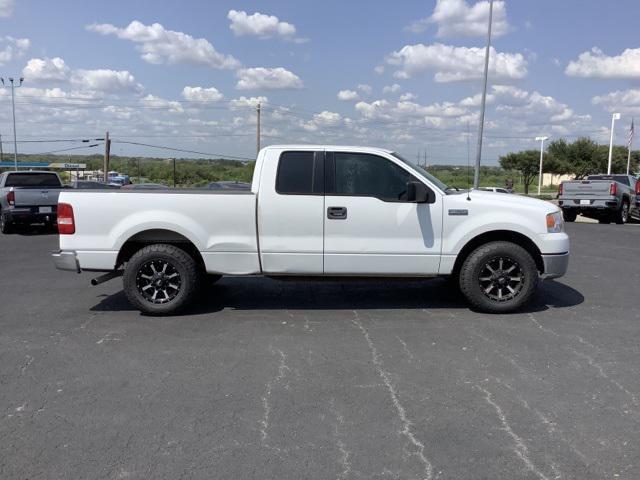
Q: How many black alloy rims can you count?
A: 2